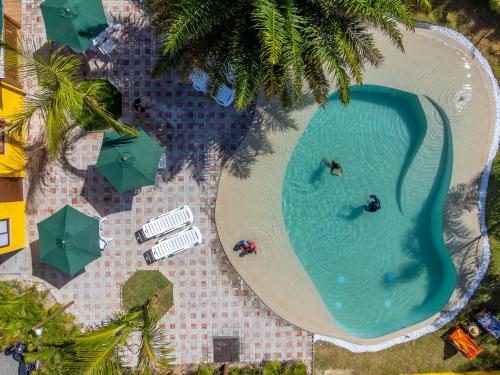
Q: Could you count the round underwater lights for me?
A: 4